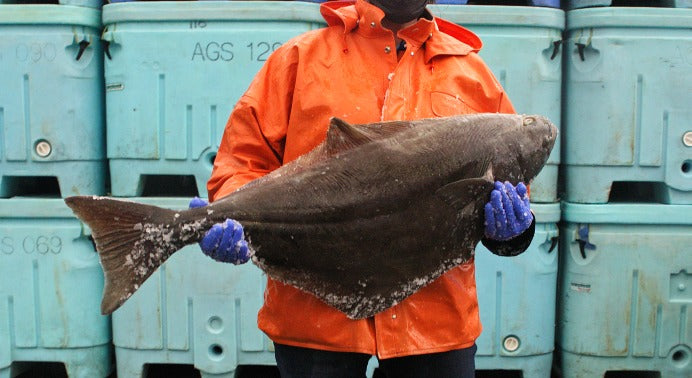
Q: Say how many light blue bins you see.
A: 8